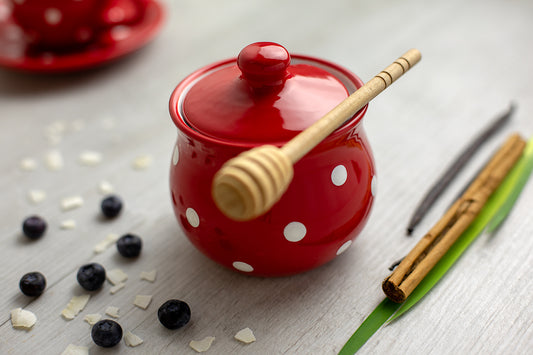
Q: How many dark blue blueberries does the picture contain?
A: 7